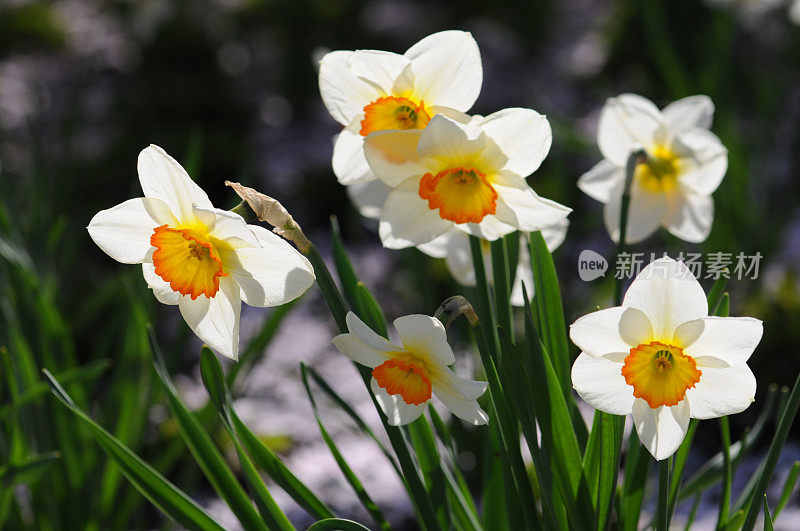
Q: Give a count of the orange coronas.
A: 5